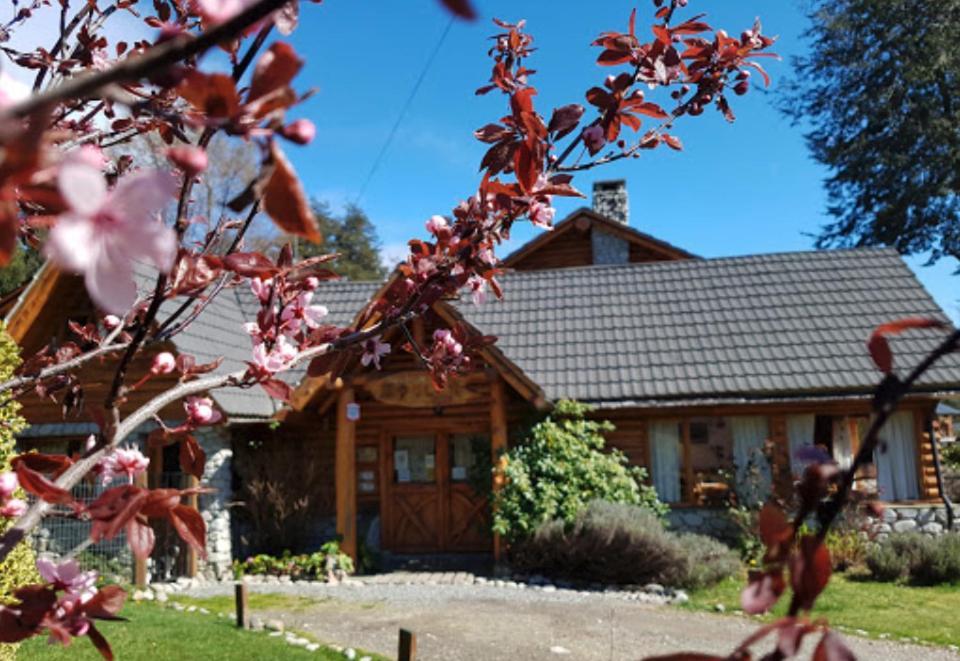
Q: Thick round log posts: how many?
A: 2